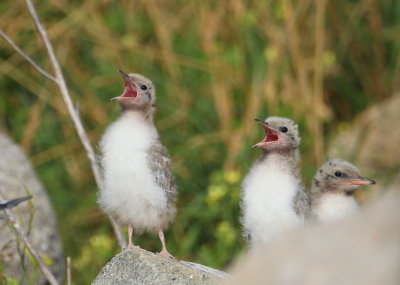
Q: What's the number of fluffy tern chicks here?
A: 3